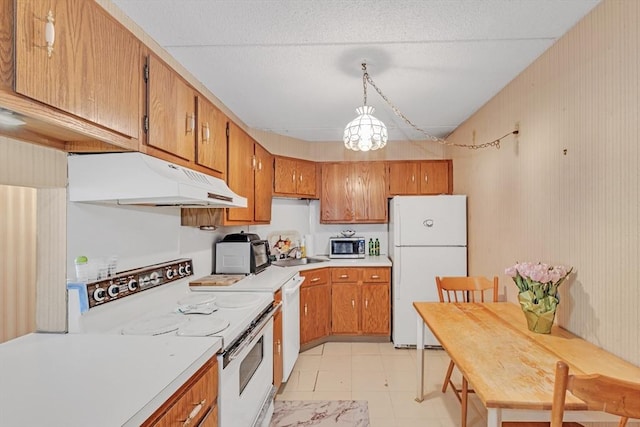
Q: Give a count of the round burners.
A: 4